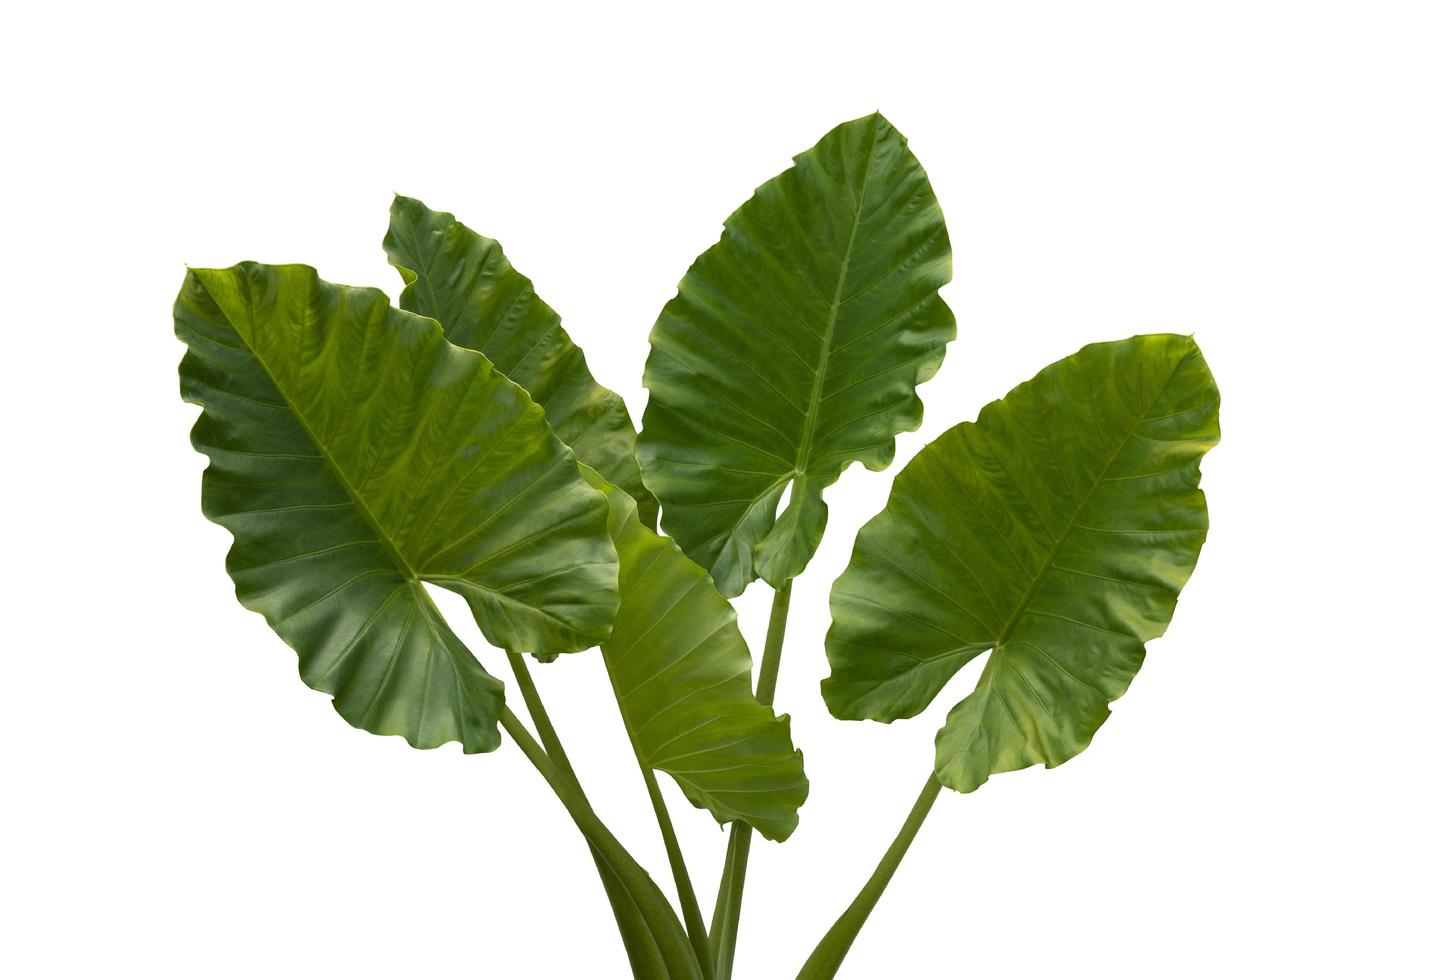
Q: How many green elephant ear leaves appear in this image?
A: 5